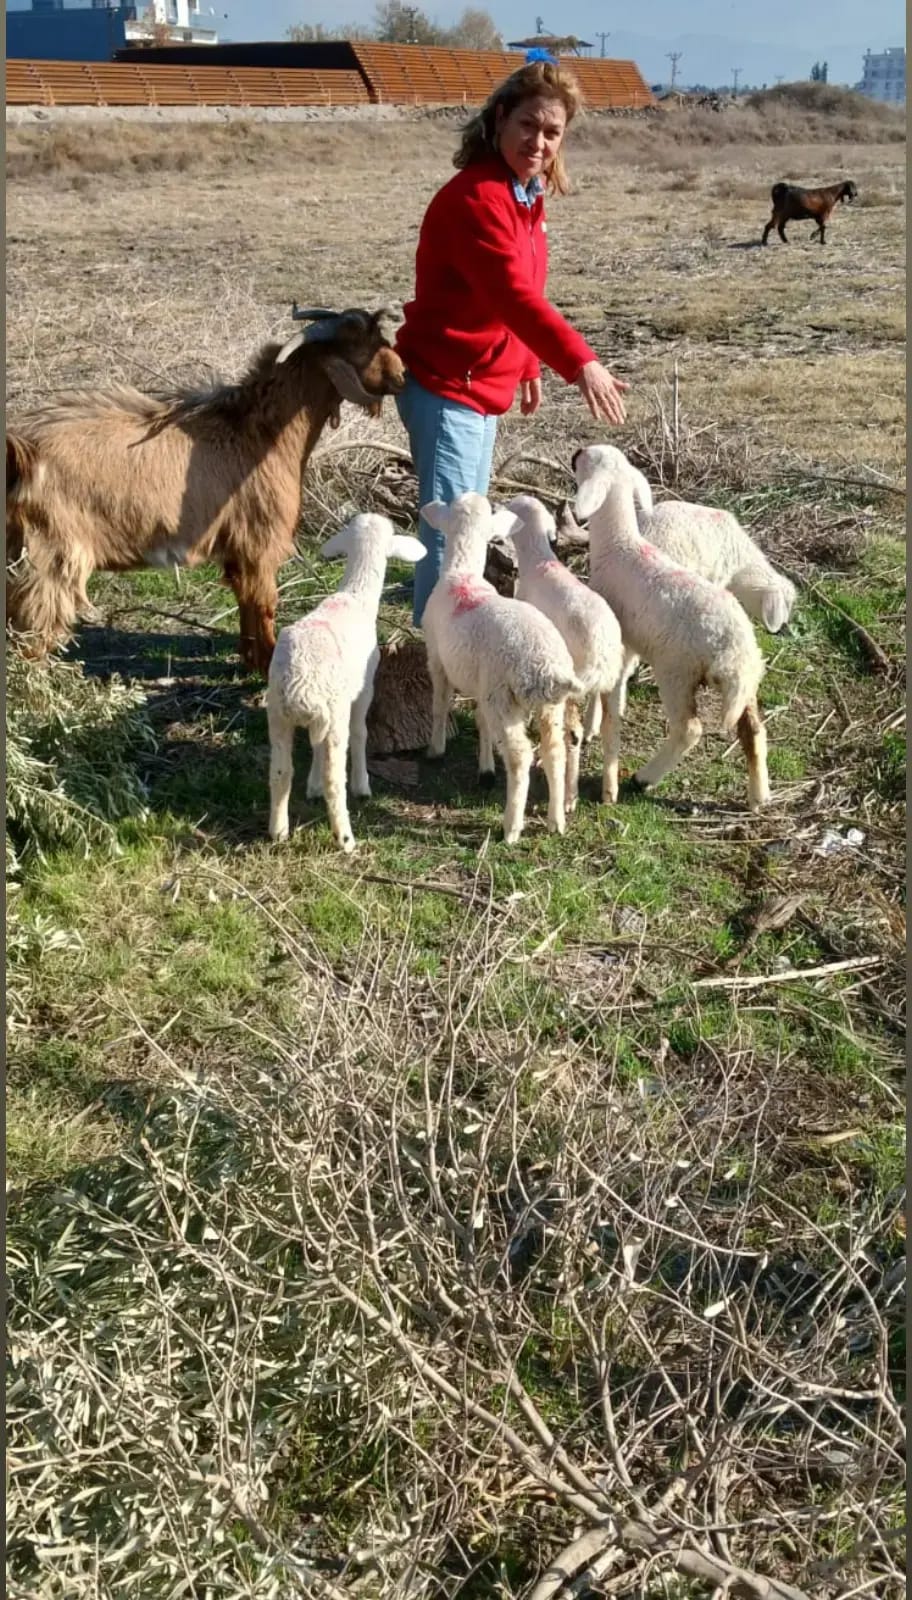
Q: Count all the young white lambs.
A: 5